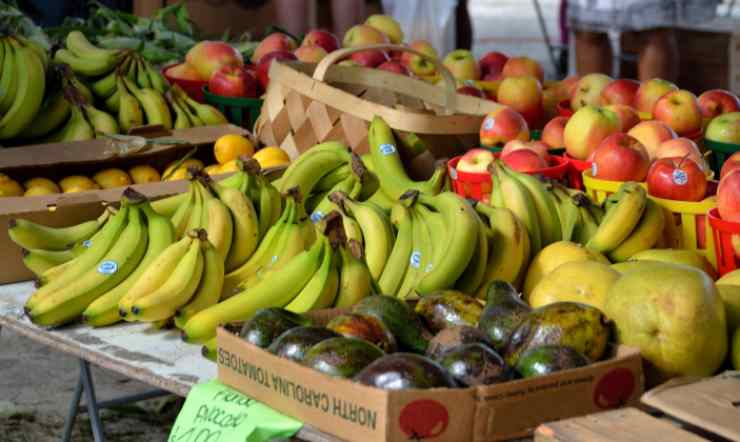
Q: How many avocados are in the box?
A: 12